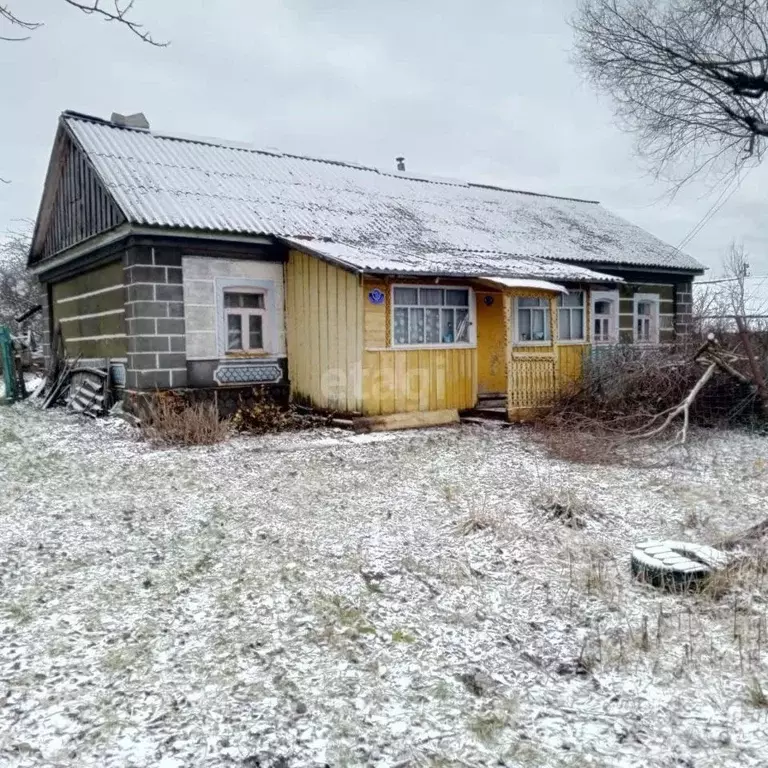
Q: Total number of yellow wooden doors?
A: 1